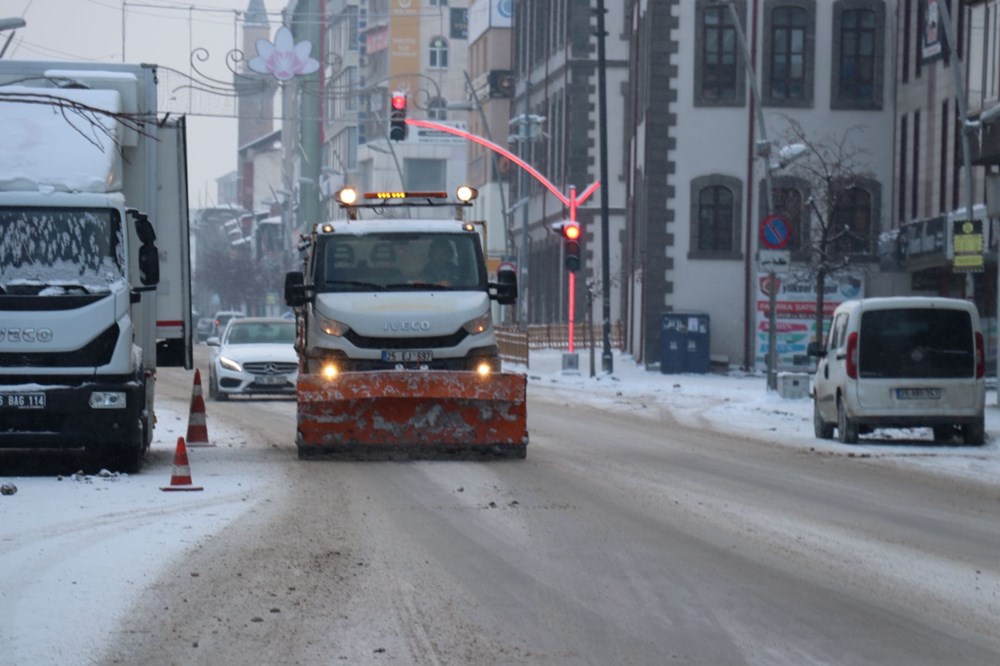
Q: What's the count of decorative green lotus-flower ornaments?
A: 0